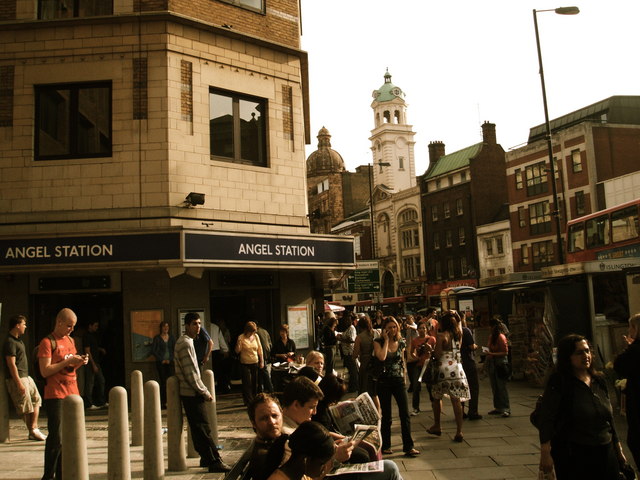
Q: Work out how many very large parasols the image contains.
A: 1